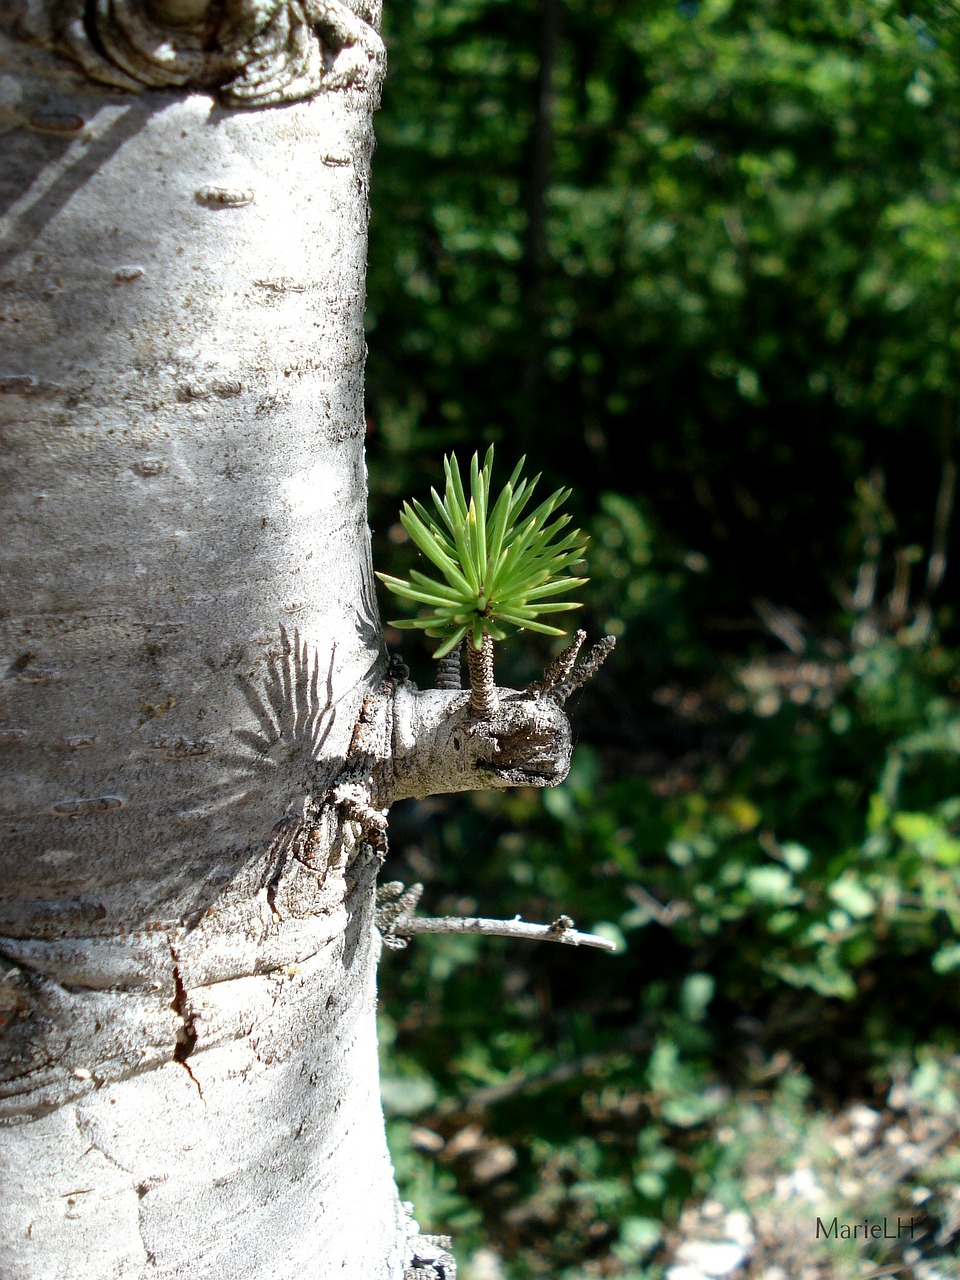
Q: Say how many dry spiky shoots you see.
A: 2